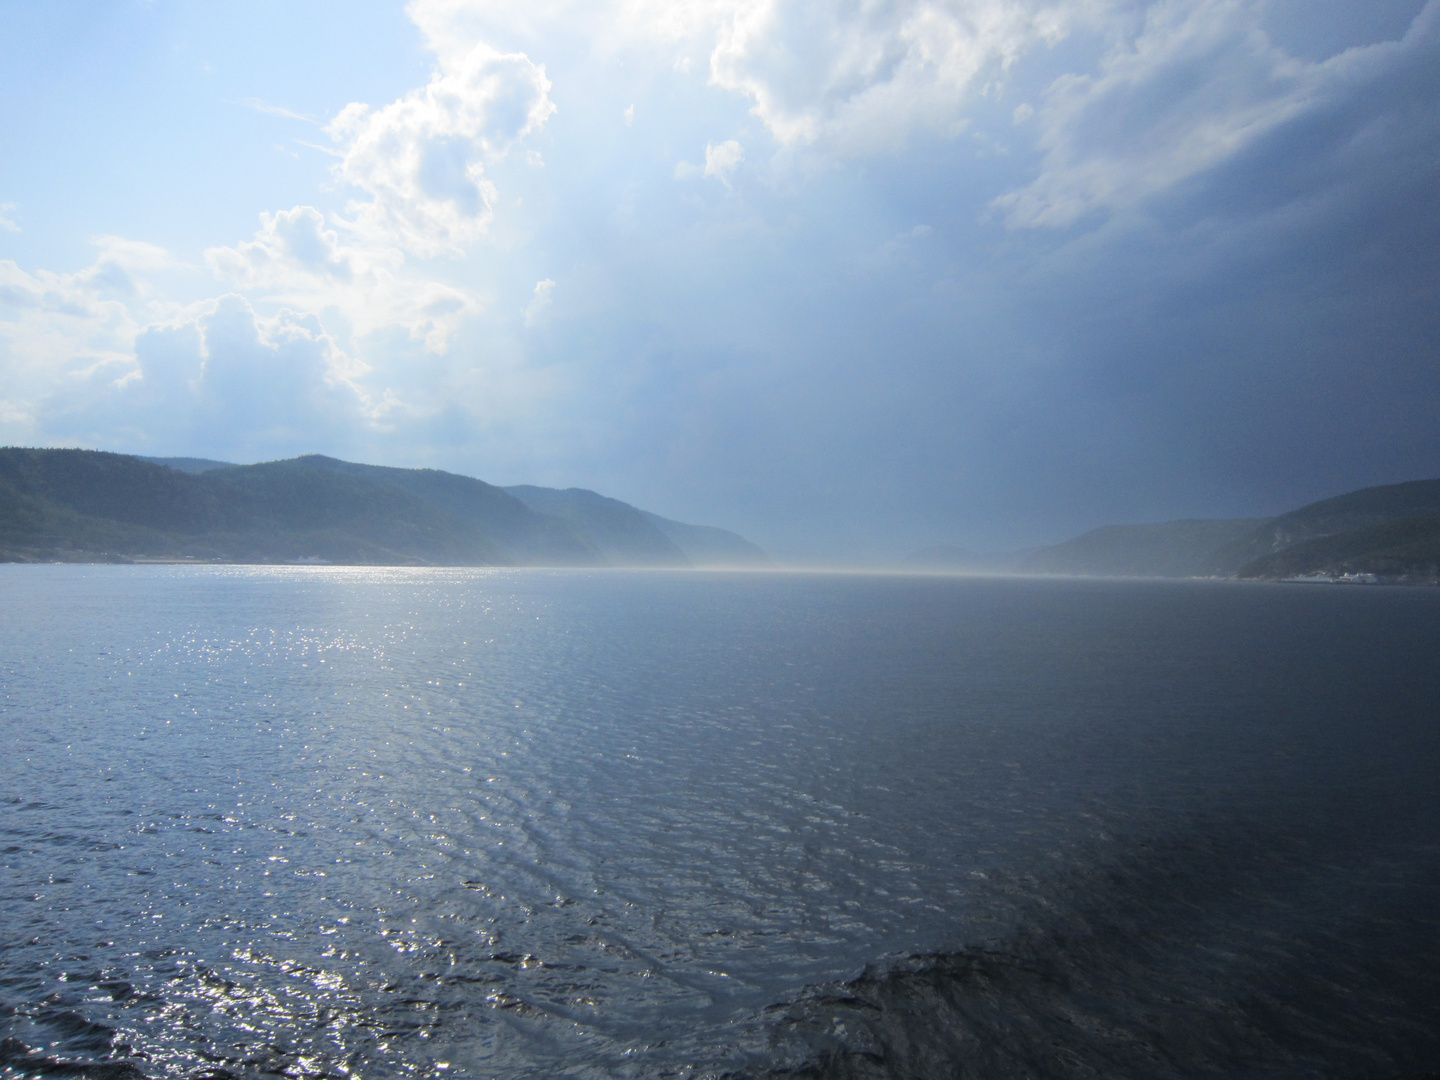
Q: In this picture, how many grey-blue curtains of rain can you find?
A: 1